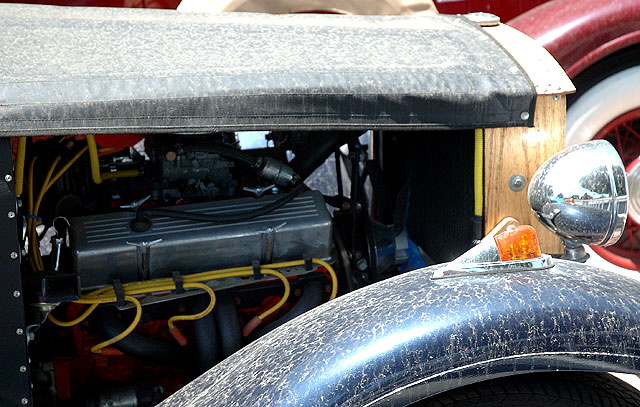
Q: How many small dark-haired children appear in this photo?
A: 0